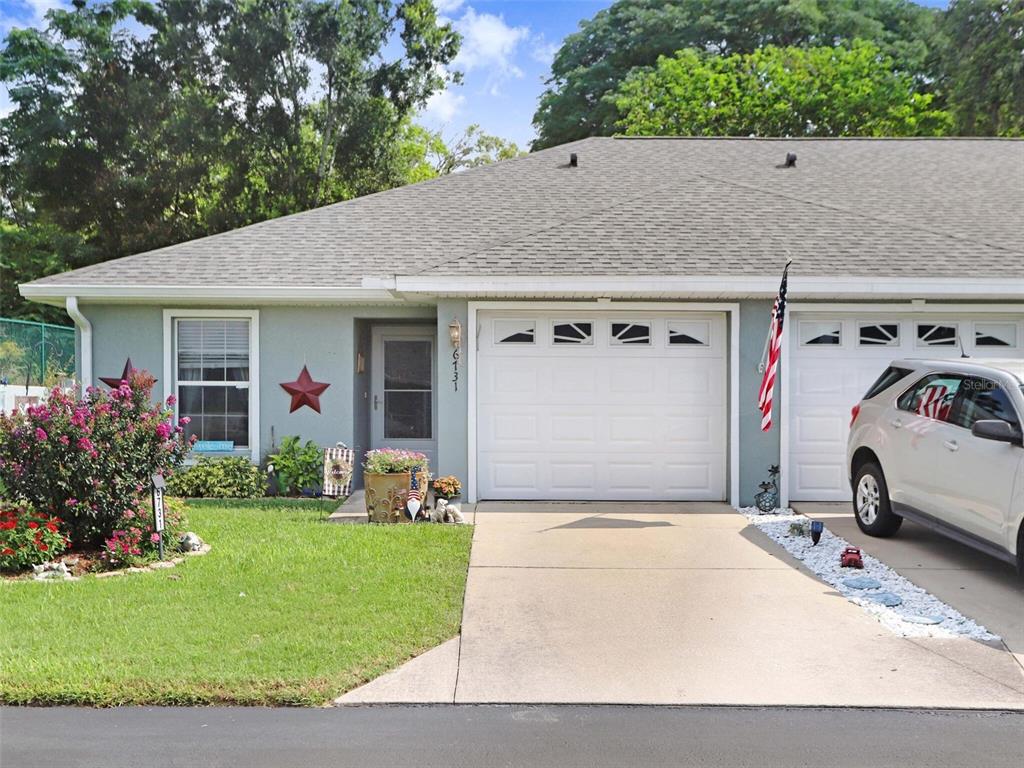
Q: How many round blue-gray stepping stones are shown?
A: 3